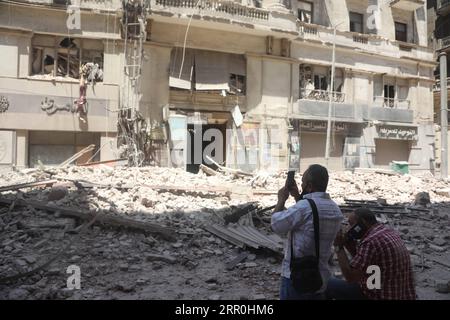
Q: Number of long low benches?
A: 0